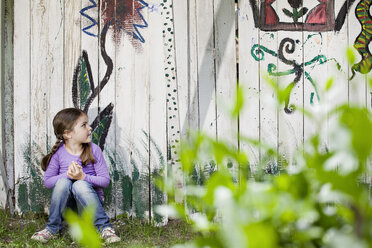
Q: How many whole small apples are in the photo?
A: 0